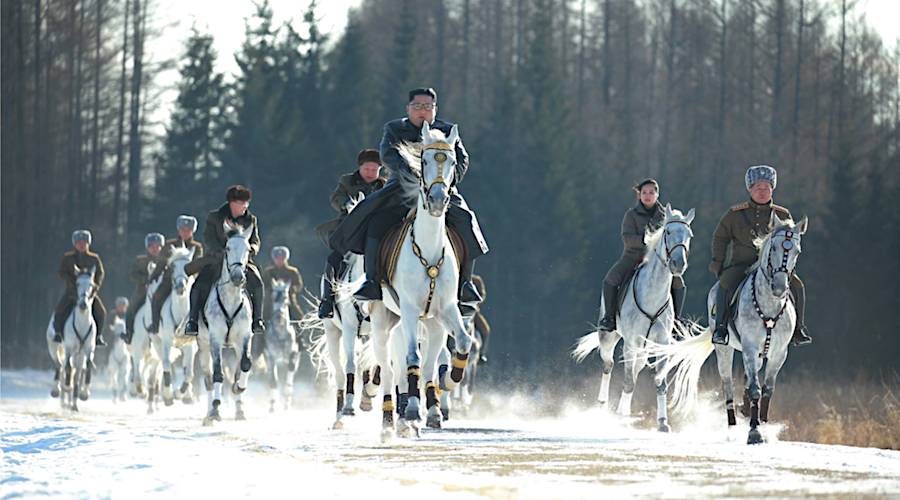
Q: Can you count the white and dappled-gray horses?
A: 11